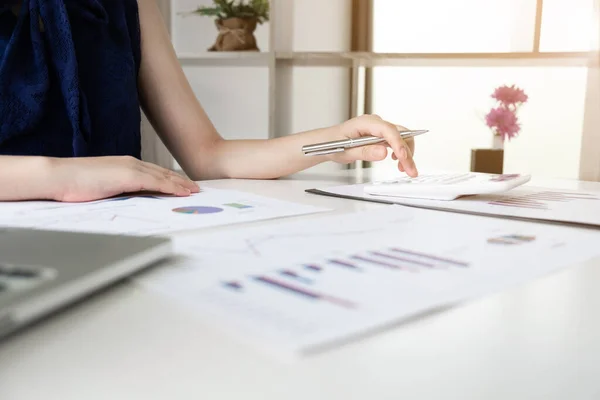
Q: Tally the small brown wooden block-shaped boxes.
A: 1